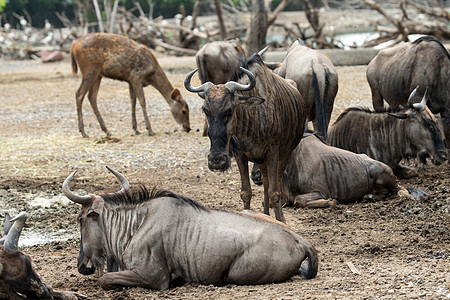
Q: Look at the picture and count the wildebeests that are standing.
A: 4